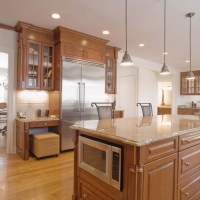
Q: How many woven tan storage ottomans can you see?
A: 1